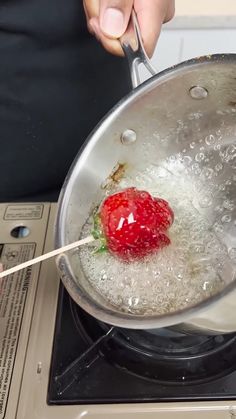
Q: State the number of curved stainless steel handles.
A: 1